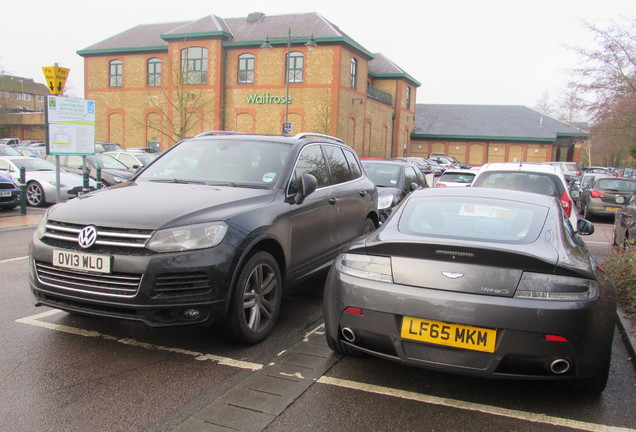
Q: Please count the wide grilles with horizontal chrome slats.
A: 2